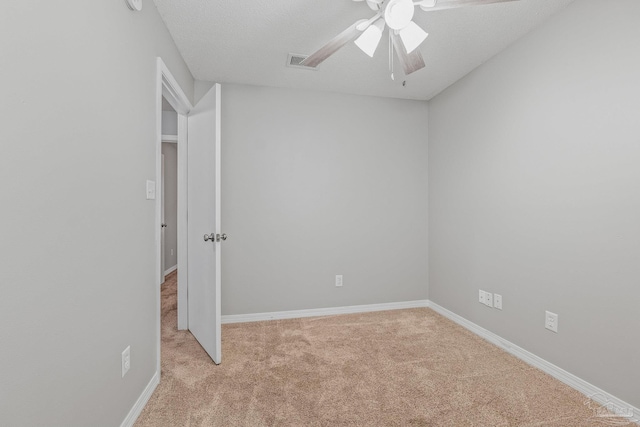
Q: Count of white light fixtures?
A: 3